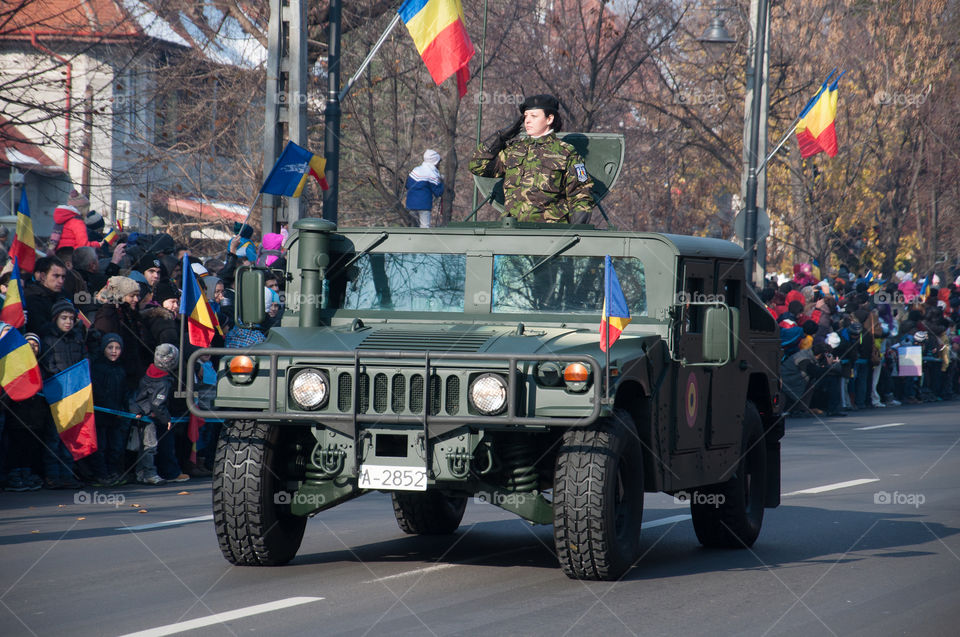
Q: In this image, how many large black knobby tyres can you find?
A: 4